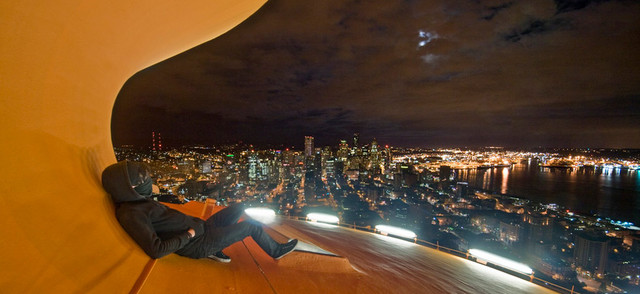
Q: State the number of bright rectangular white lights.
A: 4